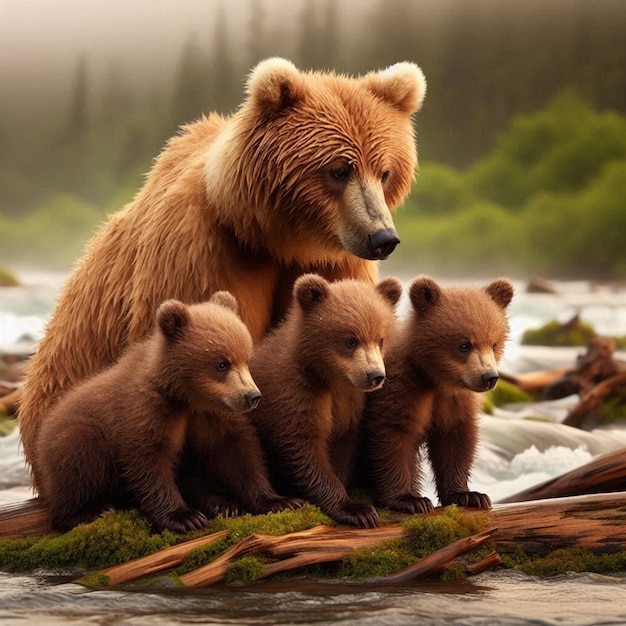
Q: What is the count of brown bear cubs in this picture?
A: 3